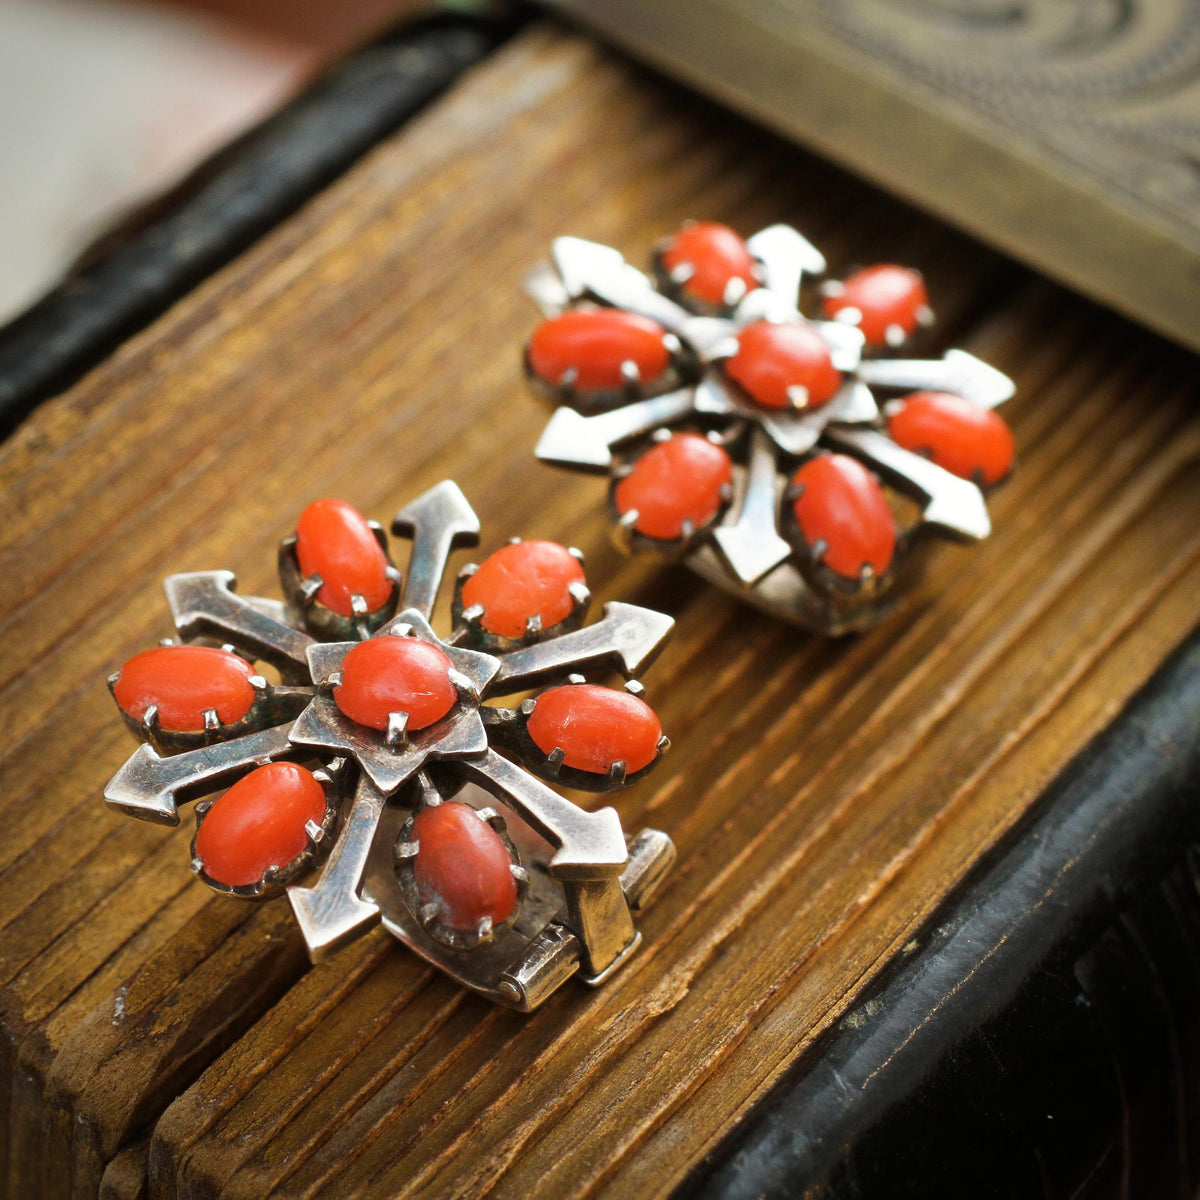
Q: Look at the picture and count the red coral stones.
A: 14